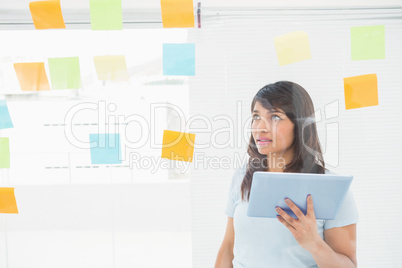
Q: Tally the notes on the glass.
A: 15